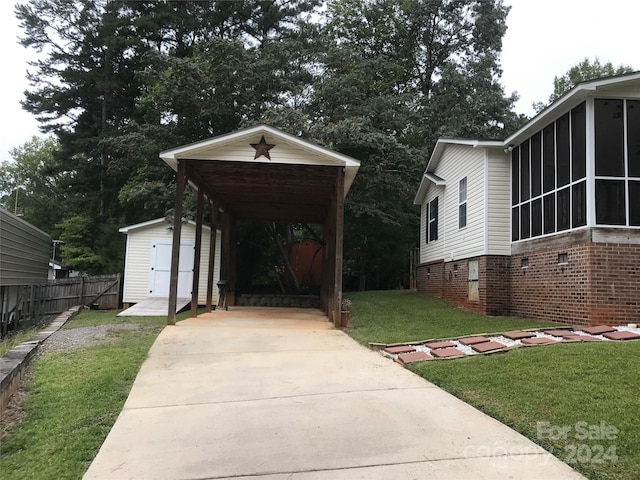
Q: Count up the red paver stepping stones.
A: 12